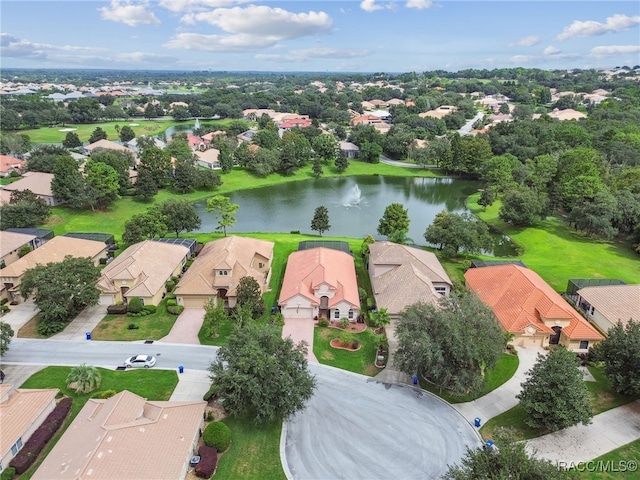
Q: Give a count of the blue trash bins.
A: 5